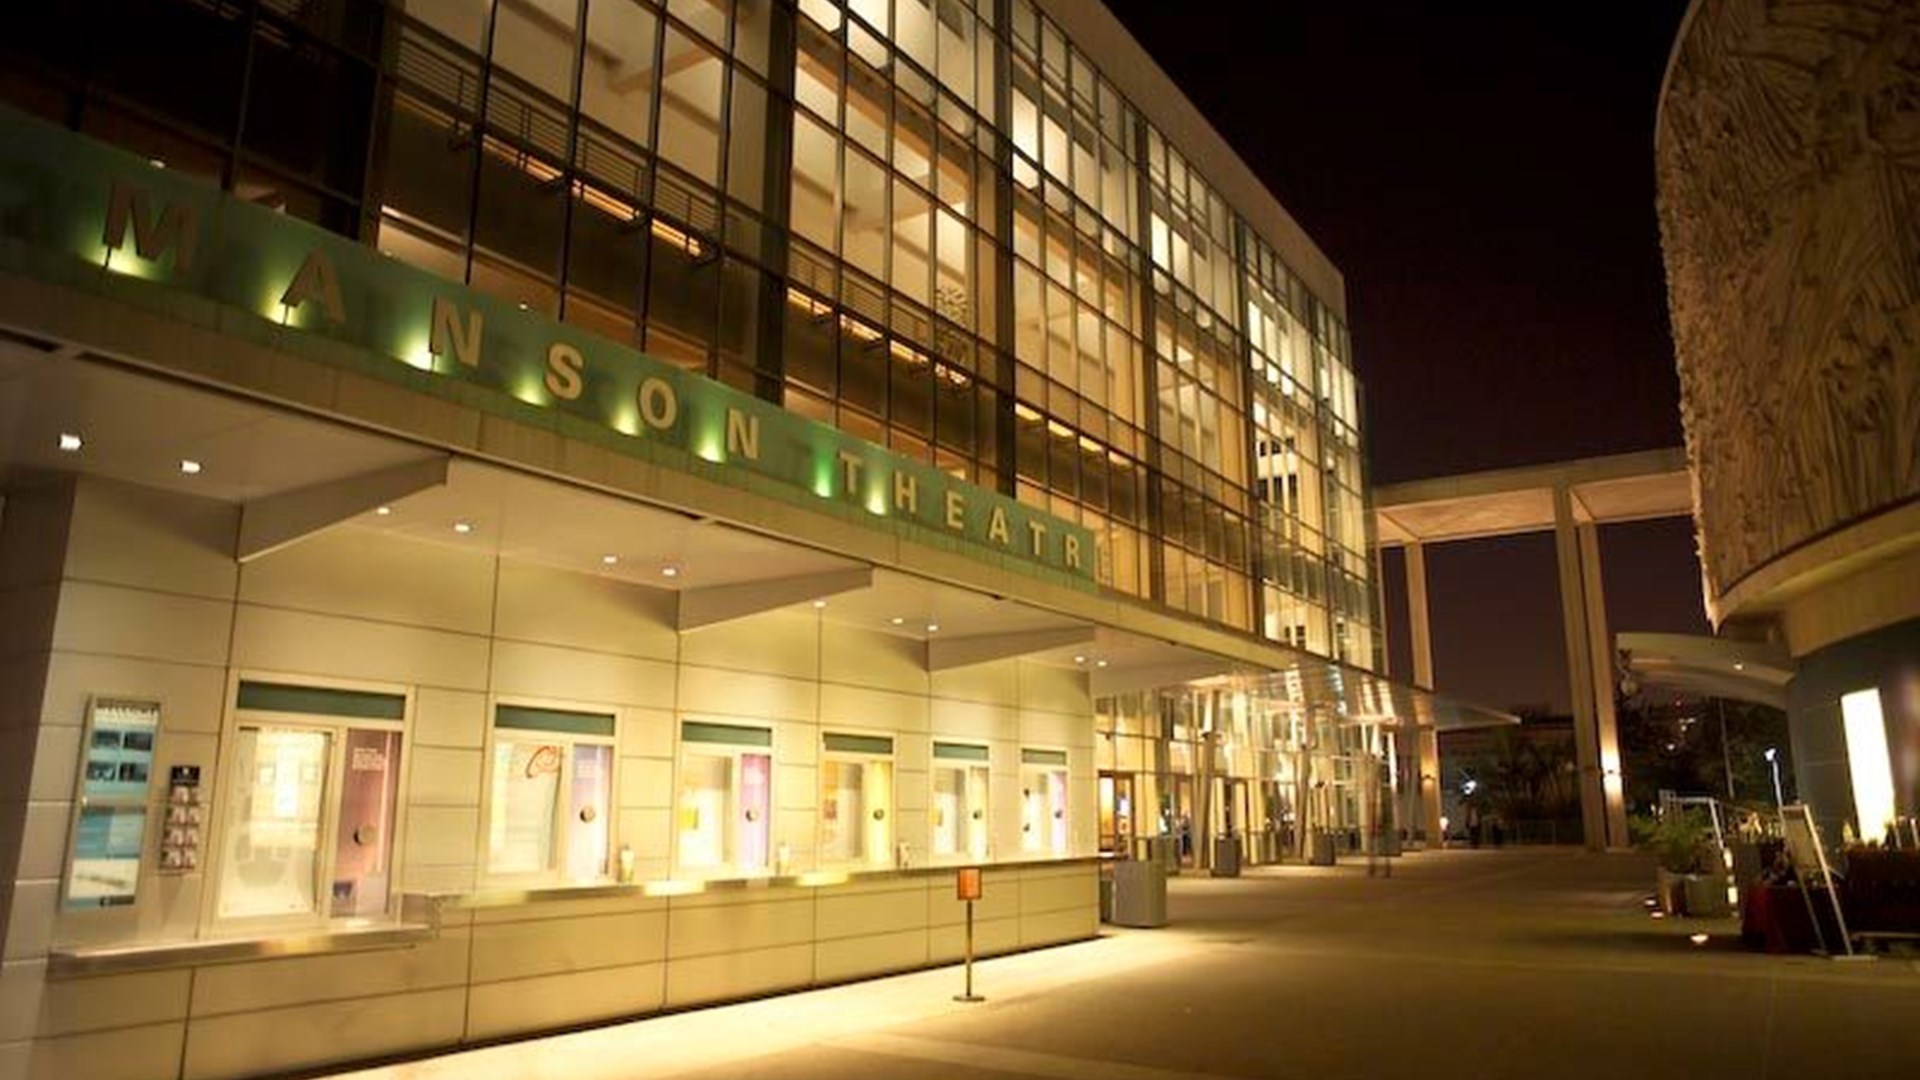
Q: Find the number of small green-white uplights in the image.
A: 8